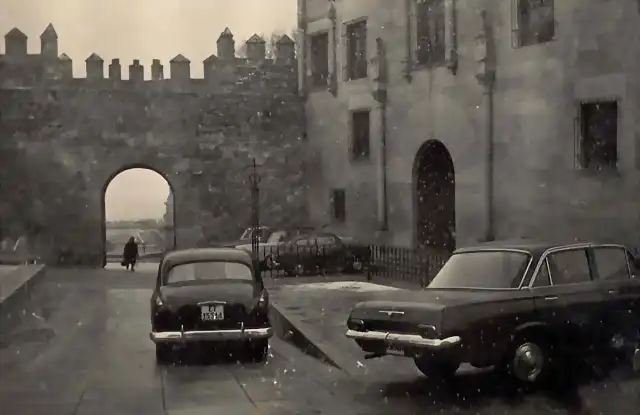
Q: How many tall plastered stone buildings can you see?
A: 1